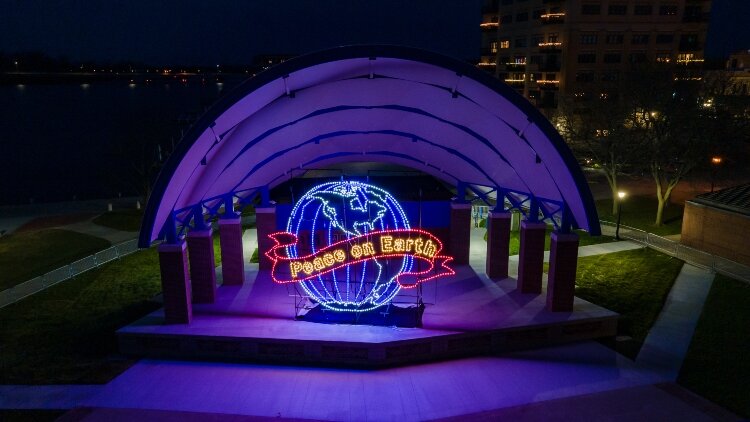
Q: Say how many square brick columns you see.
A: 8